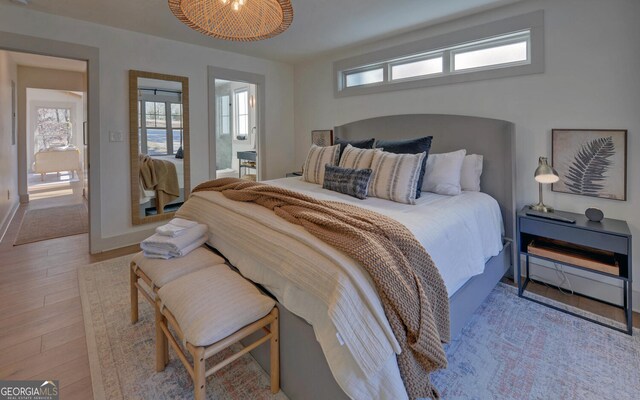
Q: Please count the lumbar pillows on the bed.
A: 1